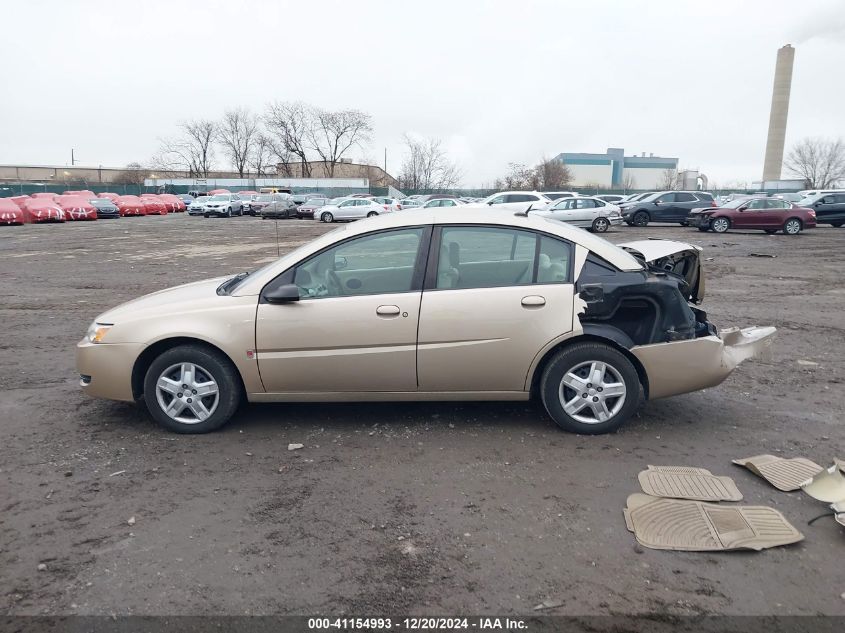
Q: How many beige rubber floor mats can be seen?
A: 3